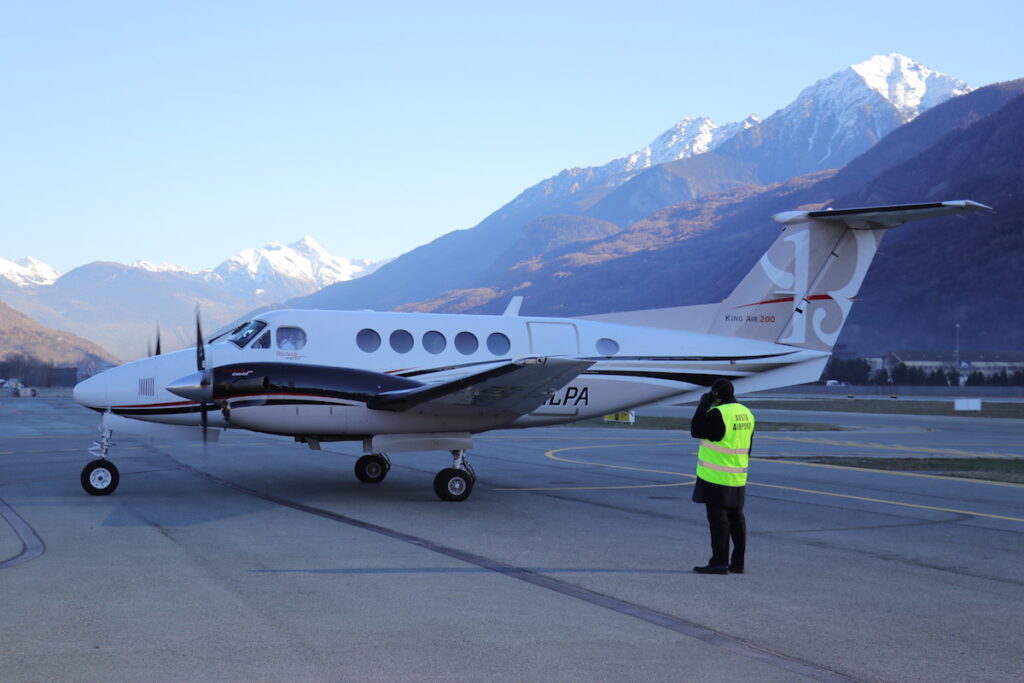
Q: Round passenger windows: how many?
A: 6